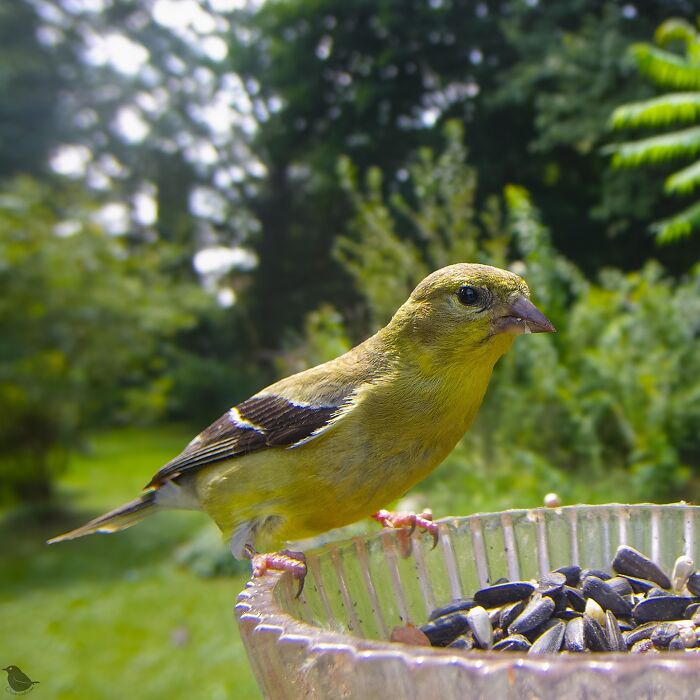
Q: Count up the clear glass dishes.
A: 1